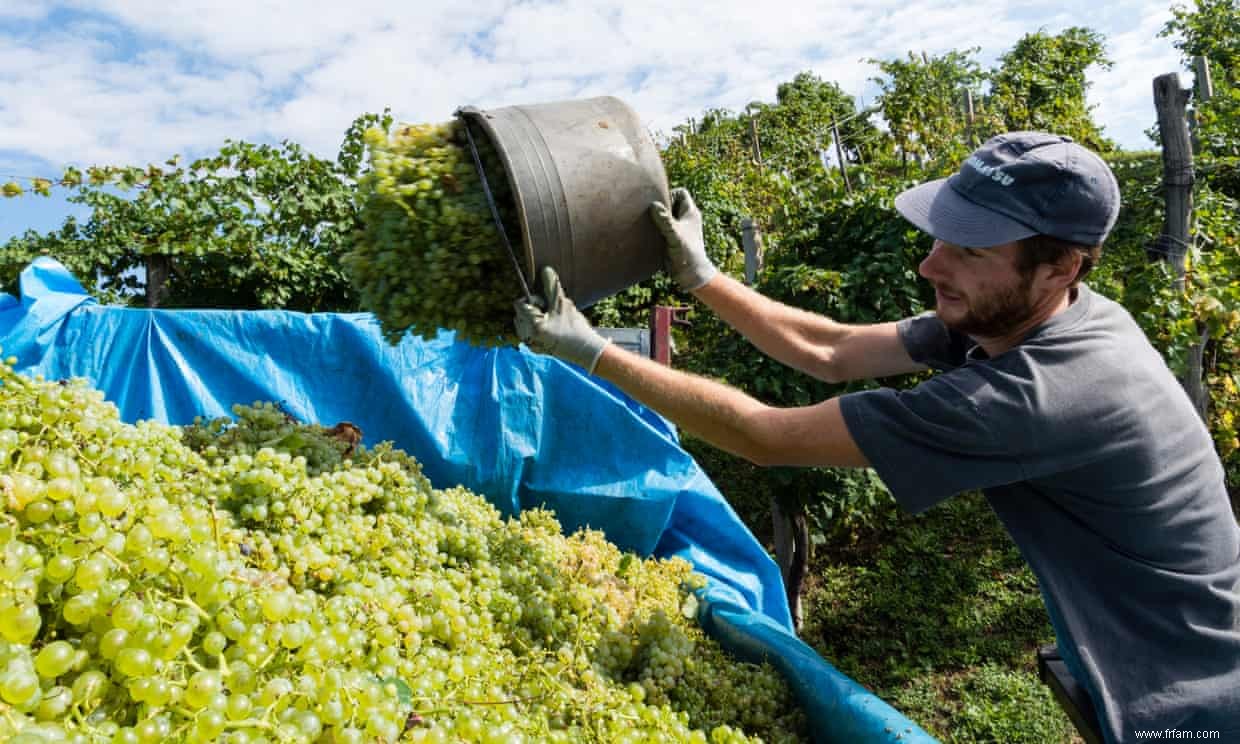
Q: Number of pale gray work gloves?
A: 2